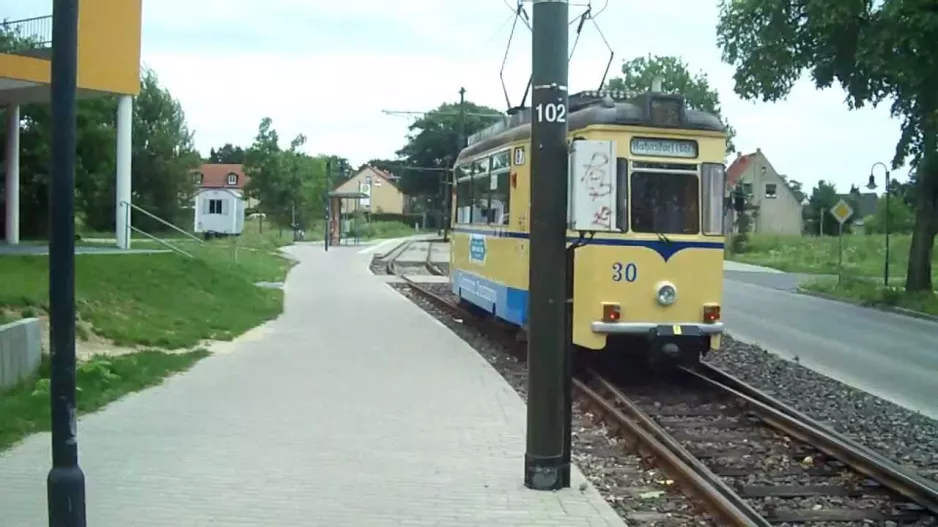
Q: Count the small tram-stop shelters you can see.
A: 1